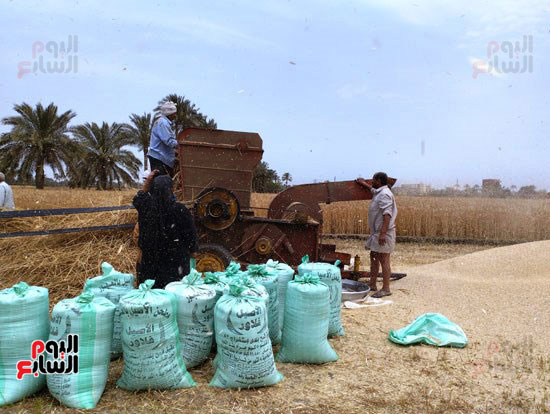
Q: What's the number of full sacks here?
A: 13